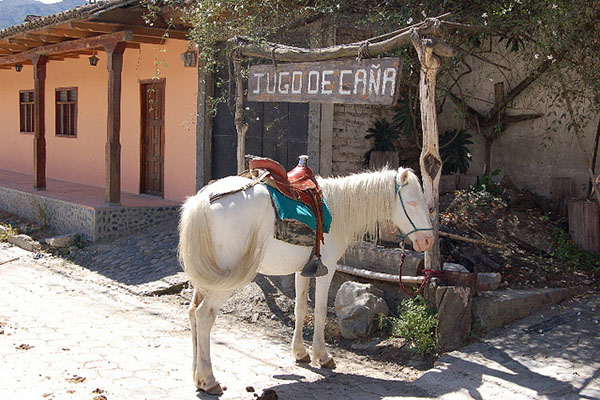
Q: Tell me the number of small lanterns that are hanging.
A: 2